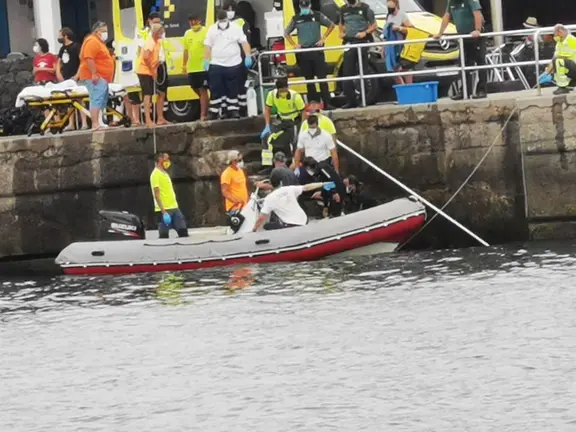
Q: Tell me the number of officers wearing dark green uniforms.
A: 3